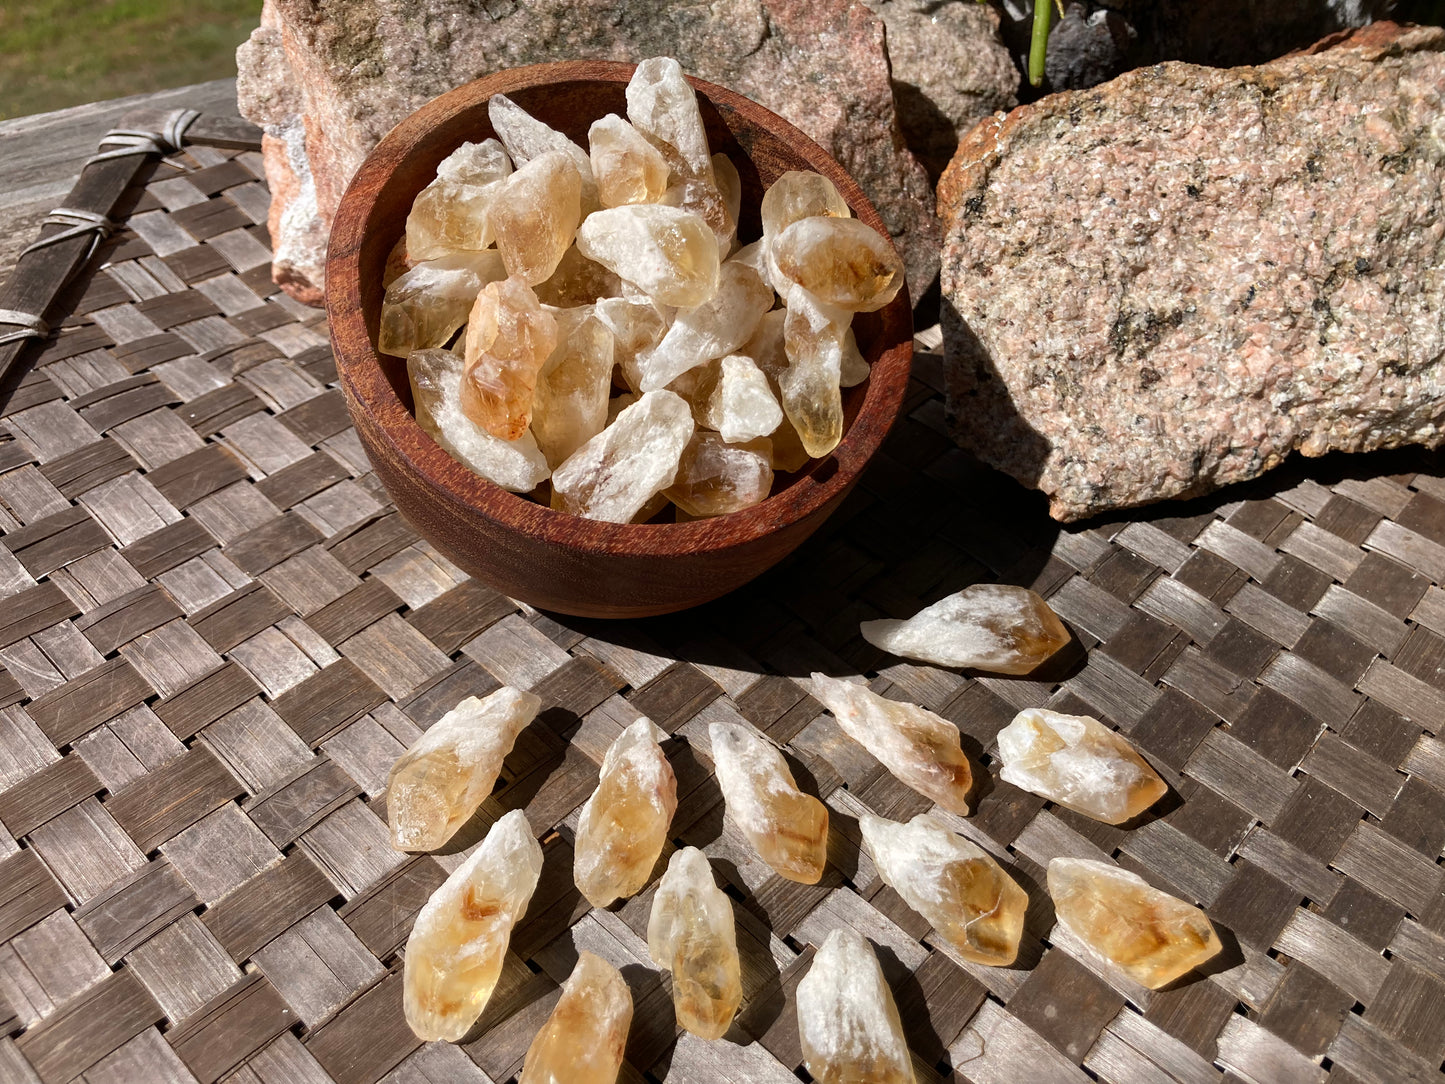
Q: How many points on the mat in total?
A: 12